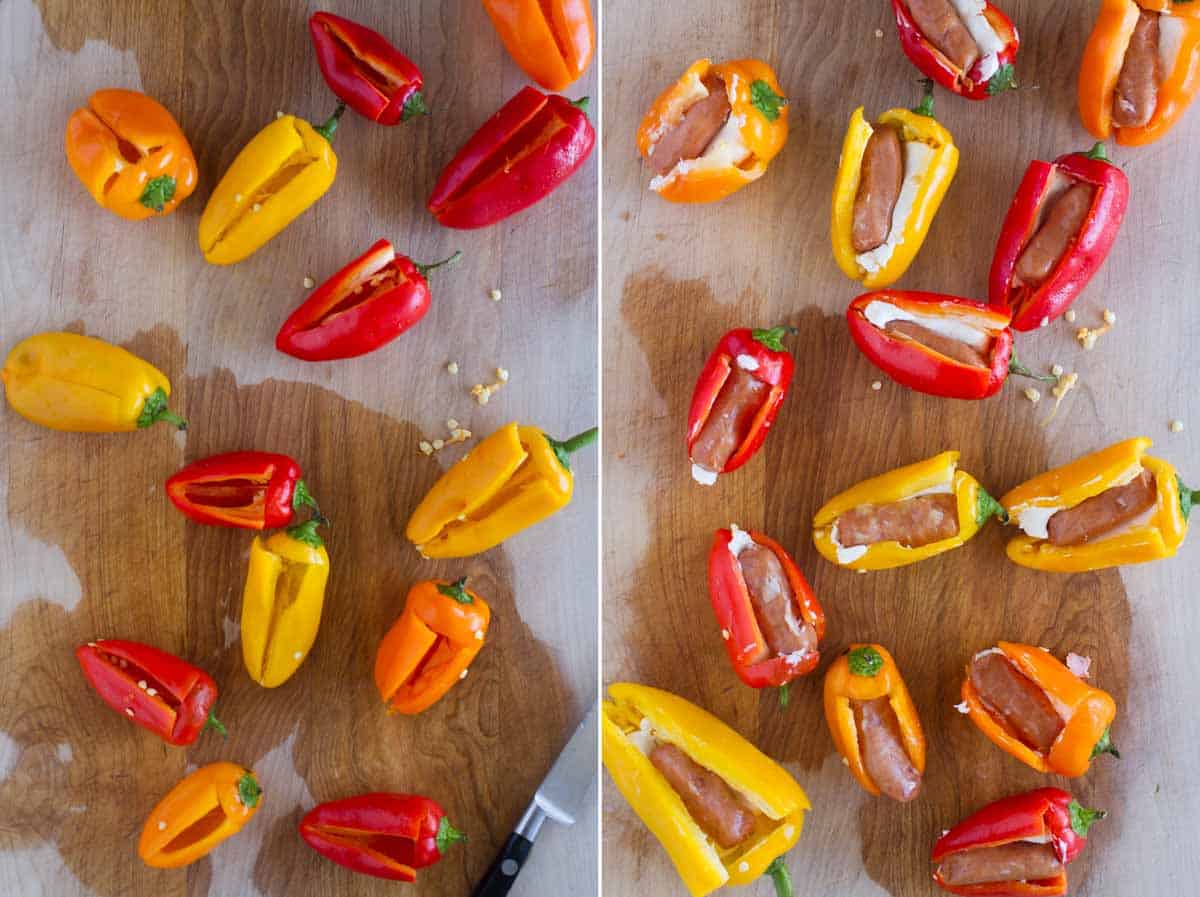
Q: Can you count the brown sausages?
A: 14